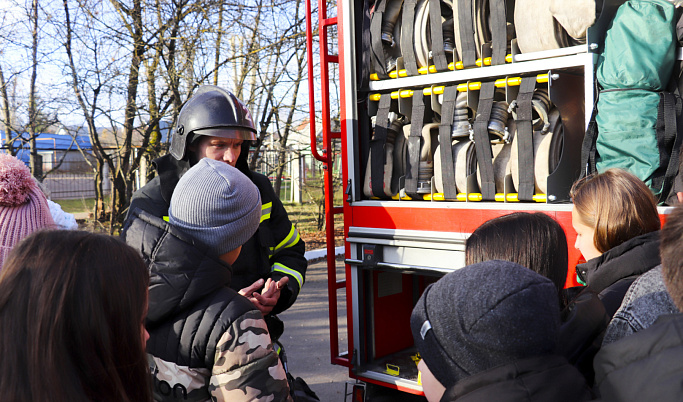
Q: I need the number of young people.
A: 7